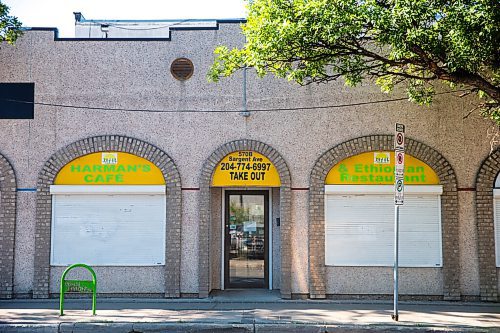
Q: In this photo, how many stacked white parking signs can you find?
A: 3